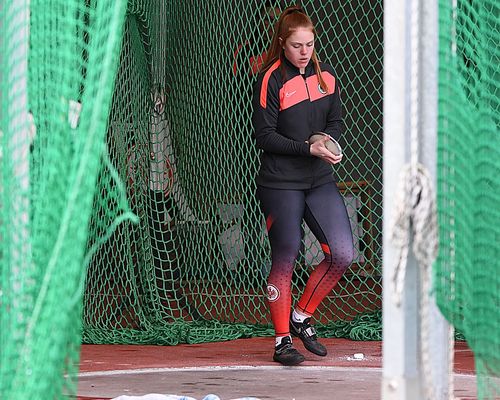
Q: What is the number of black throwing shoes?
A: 2